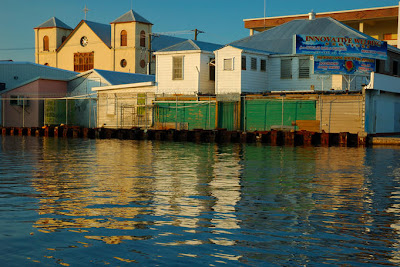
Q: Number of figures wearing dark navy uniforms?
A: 0